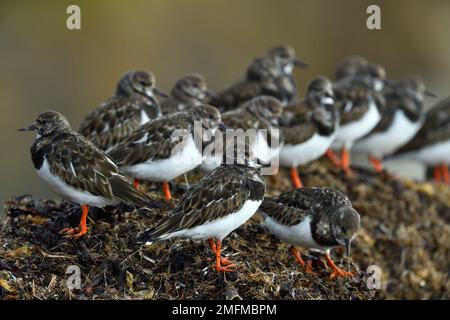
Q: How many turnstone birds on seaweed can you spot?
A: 13